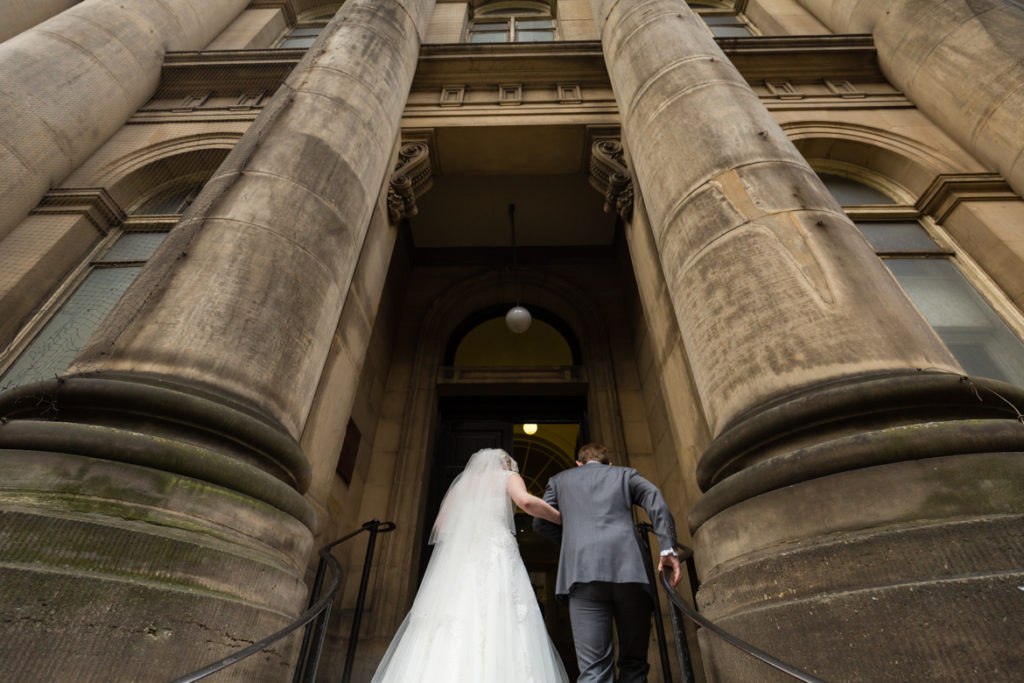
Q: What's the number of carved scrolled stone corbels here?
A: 2